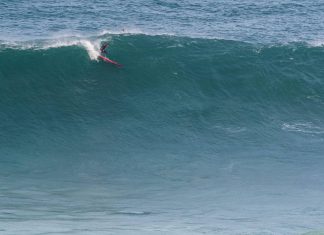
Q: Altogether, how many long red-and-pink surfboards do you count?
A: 1